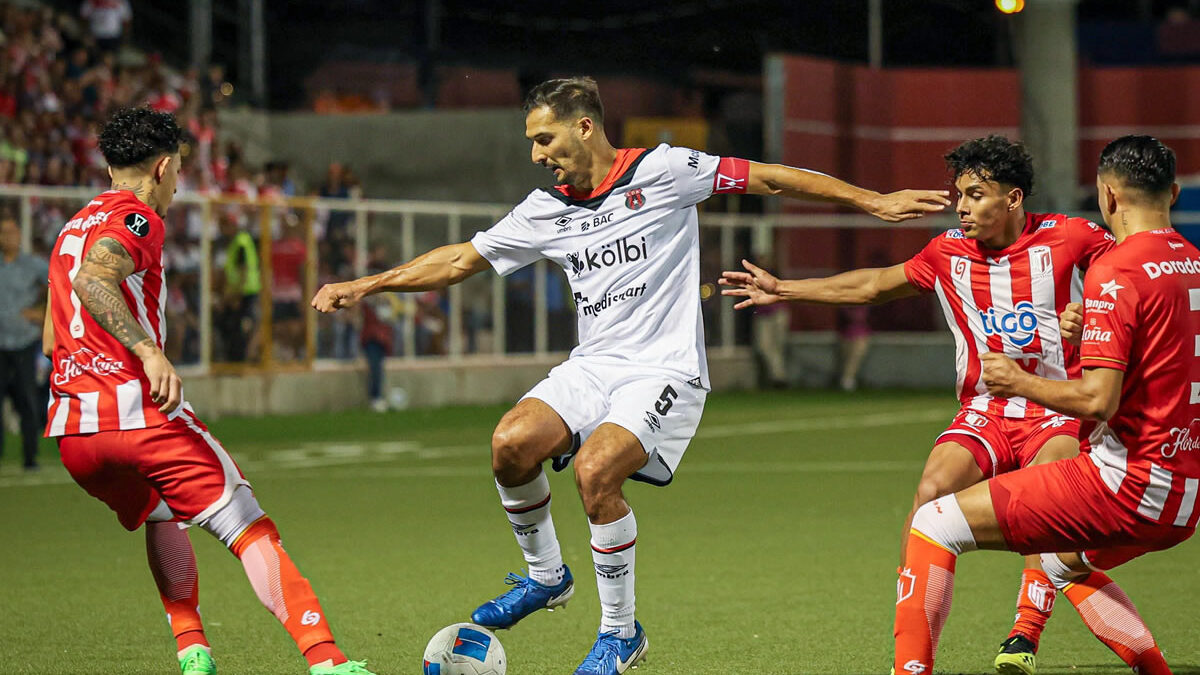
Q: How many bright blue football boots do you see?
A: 2